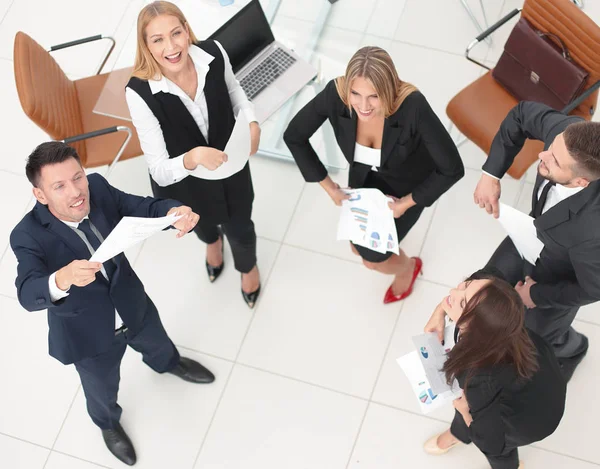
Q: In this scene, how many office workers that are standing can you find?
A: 5